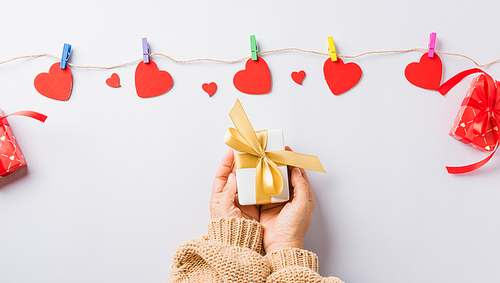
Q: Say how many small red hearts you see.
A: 3